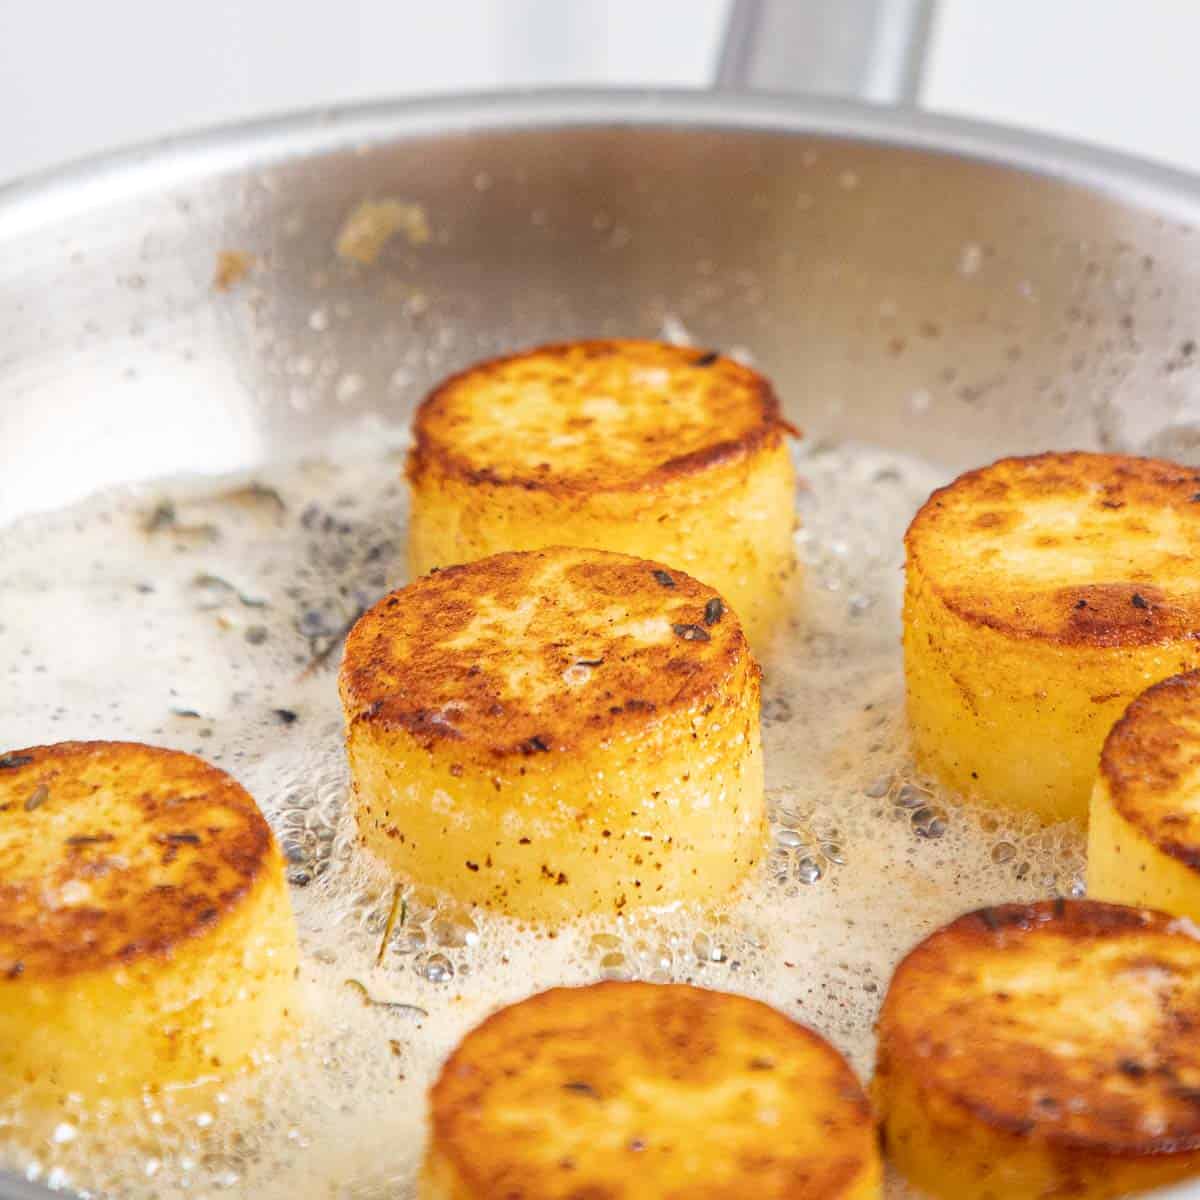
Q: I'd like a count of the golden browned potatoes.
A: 7